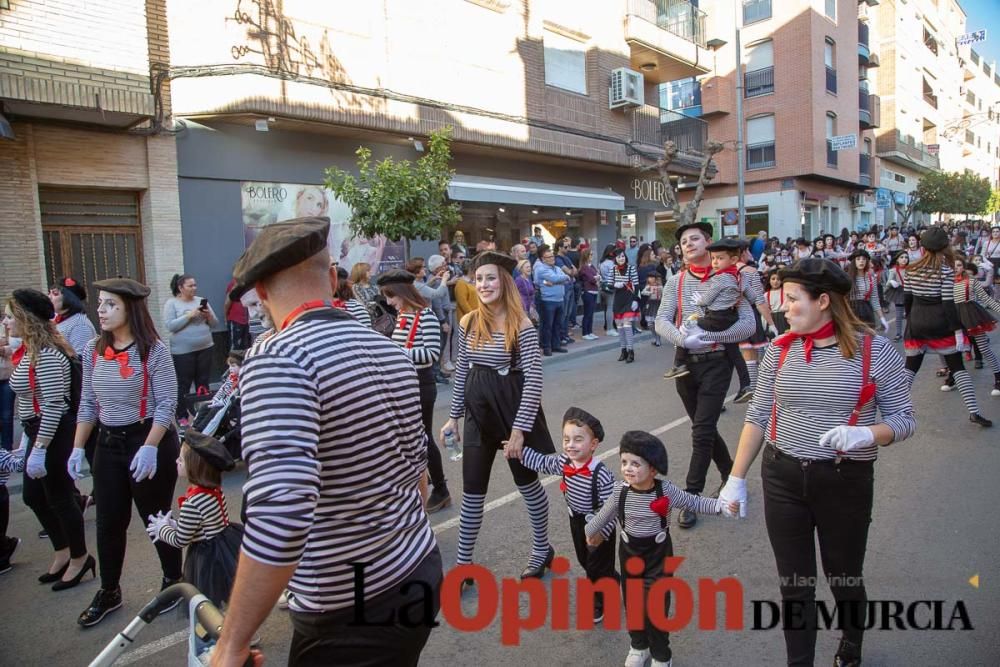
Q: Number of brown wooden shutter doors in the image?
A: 1